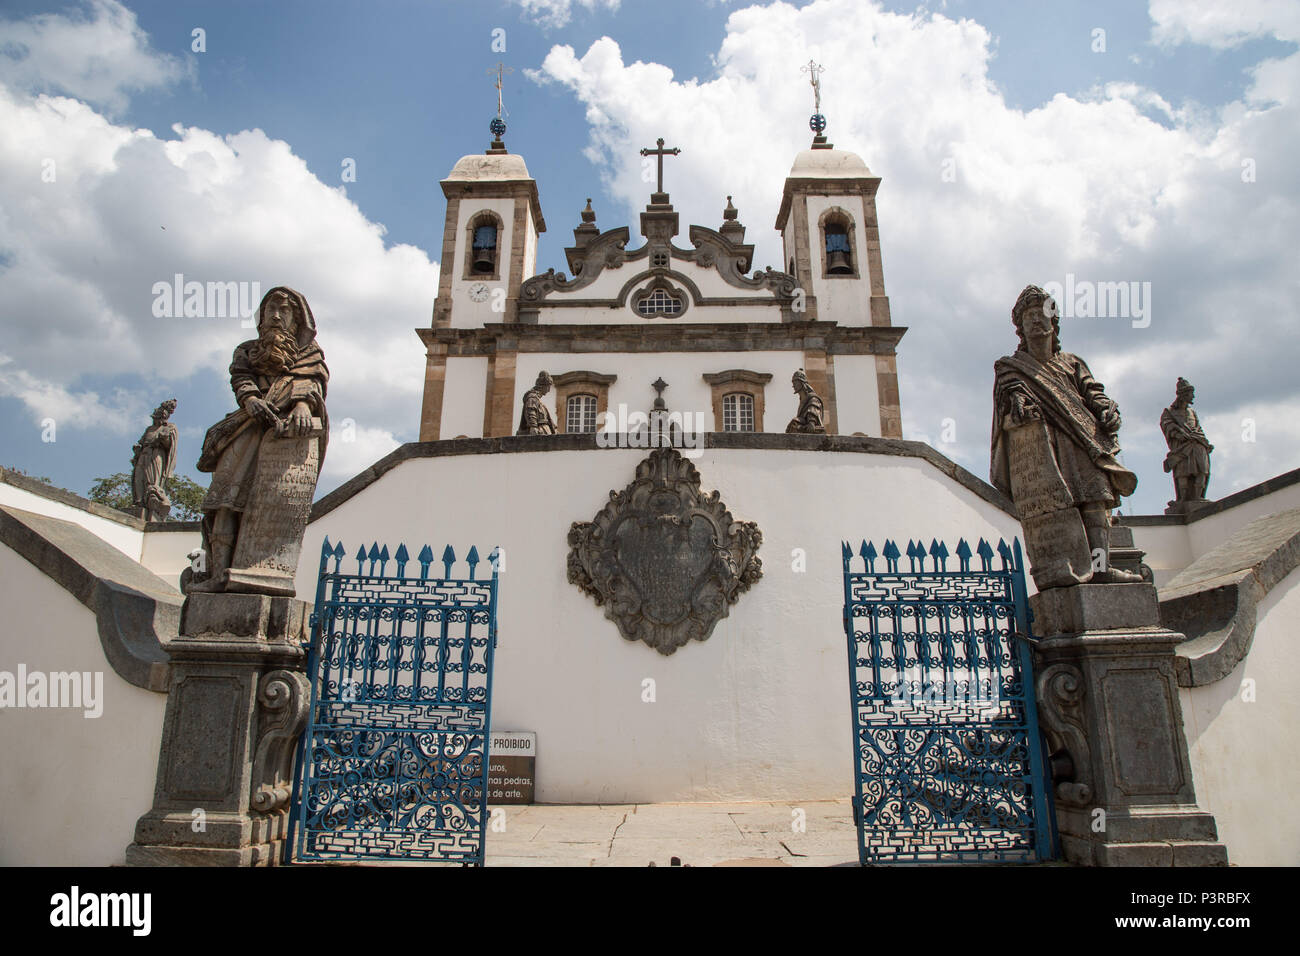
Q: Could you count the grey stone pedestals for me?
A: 2